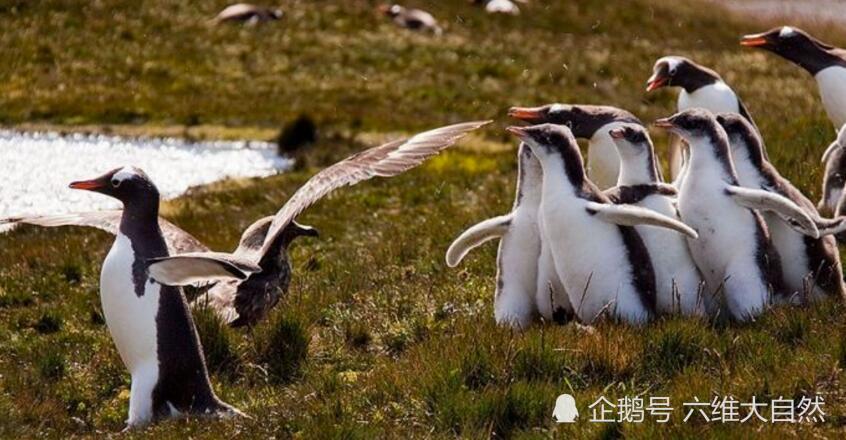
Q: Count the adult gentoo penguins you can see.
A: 4